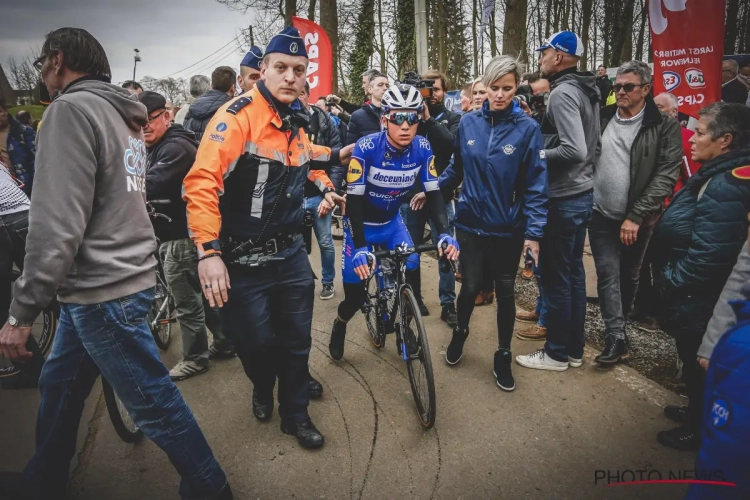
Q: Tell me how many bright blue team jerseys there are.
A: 1